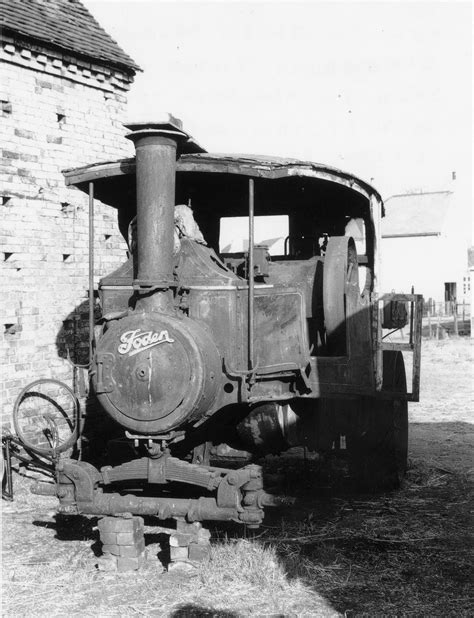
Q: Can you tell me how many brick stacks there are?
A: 2